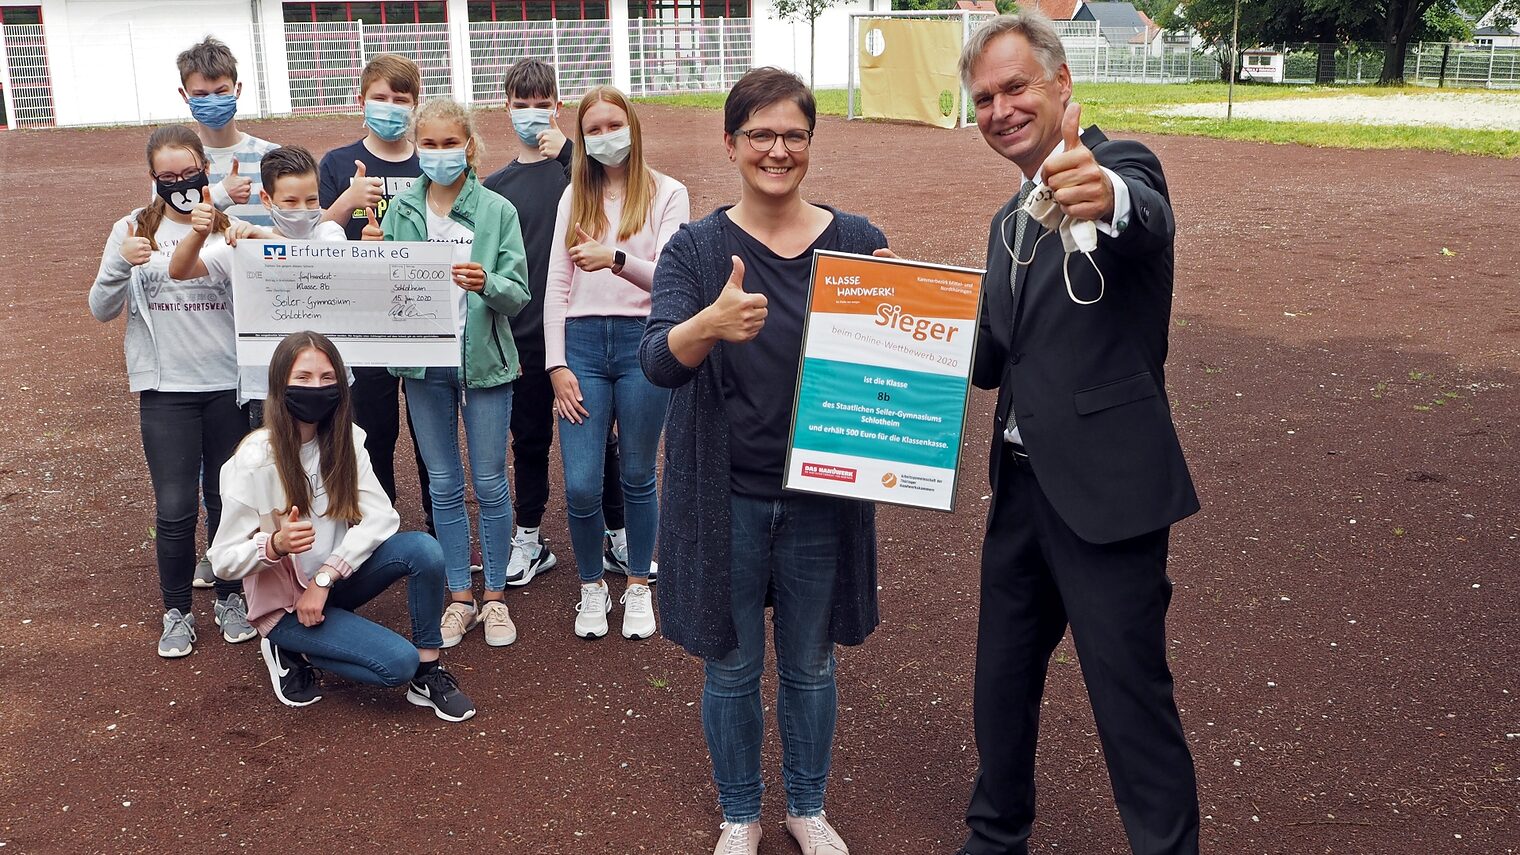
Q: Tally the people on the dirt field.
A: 10